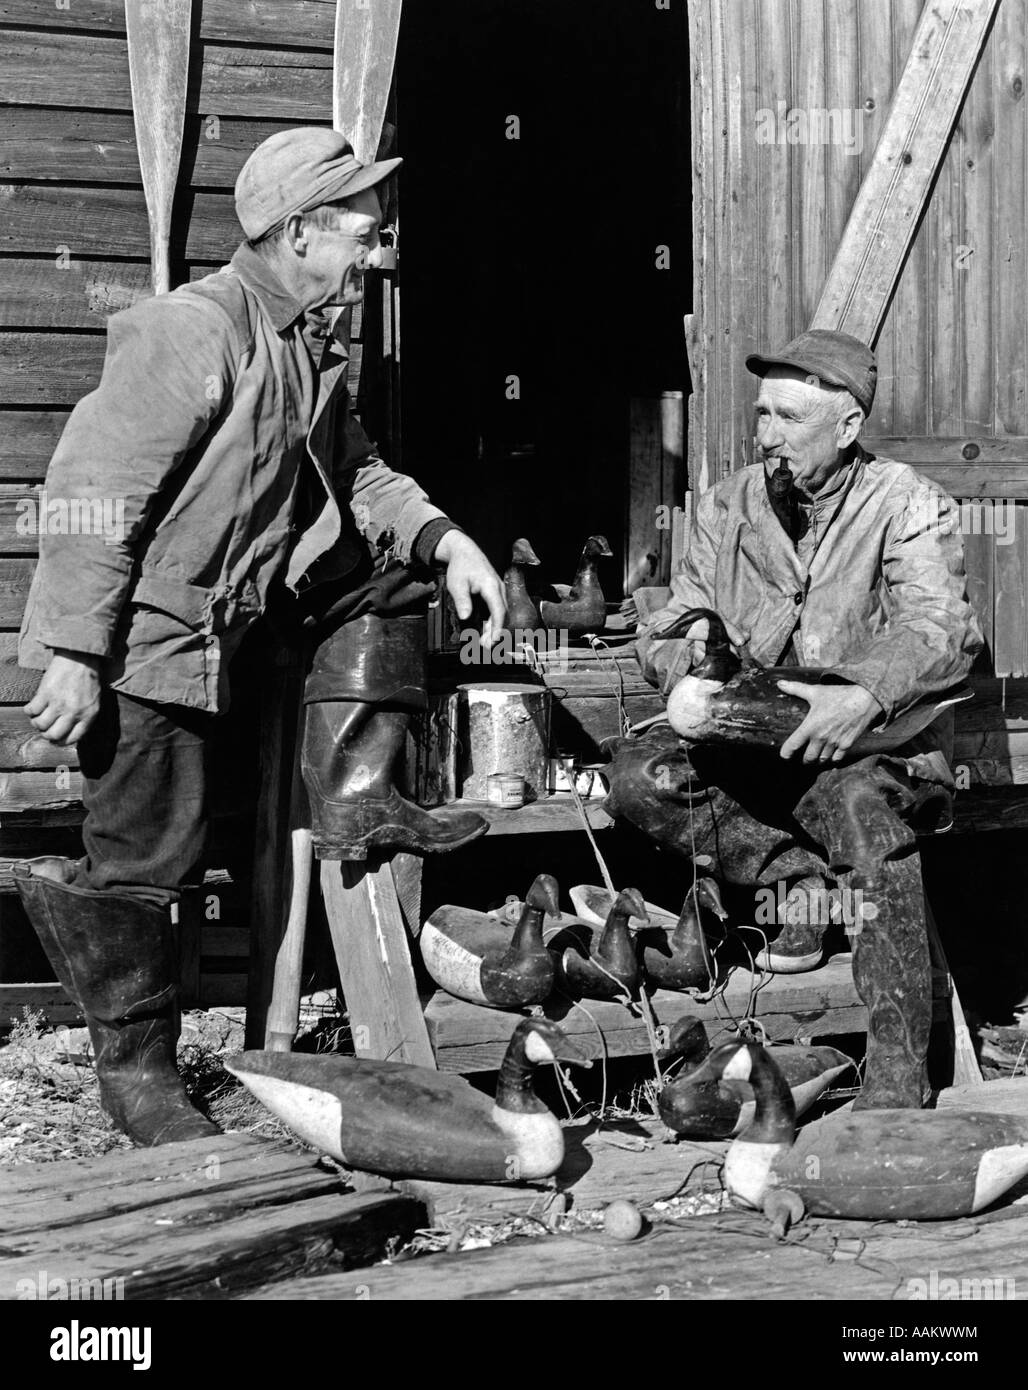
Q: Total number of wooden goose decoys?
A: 9